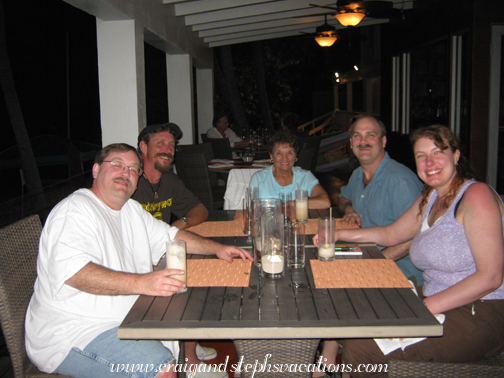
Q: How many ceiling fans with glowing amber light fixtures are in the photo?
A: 2